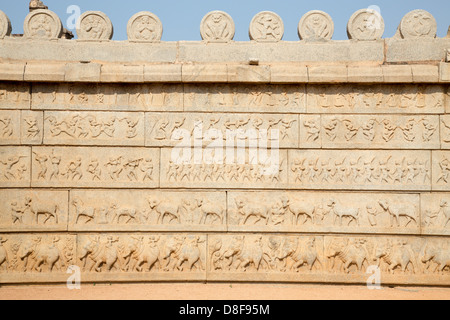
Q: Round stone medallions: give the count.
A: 9